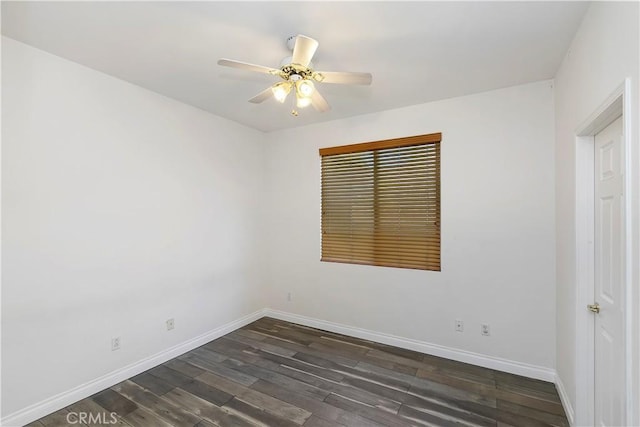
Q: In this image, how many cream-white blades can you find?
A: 5